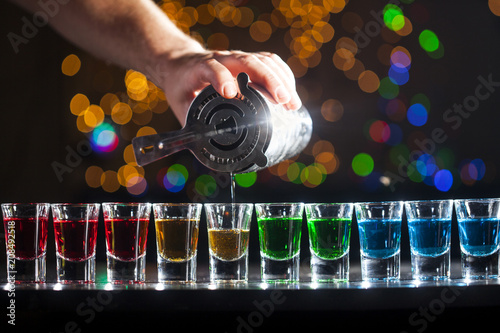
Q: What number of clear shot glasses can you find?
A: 10